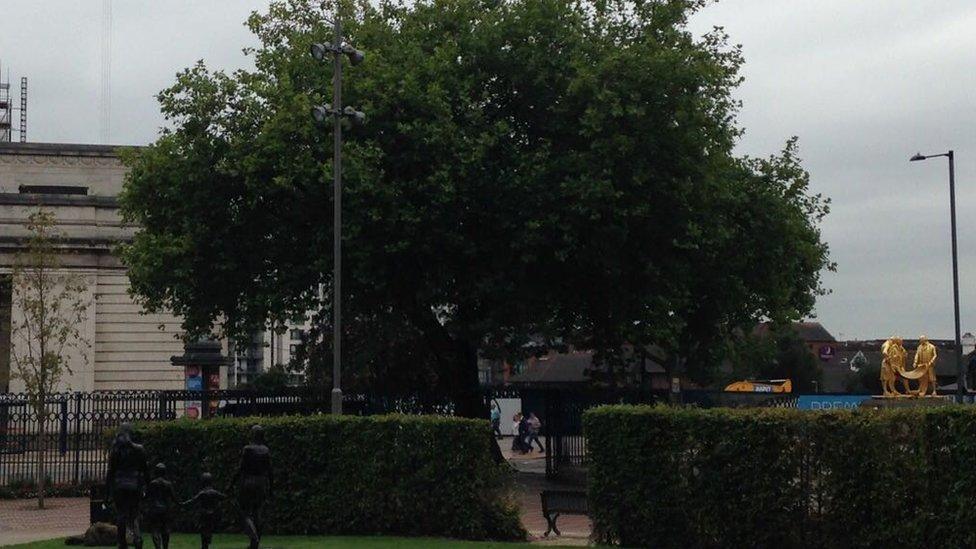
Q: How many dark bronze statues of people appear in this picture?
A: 4